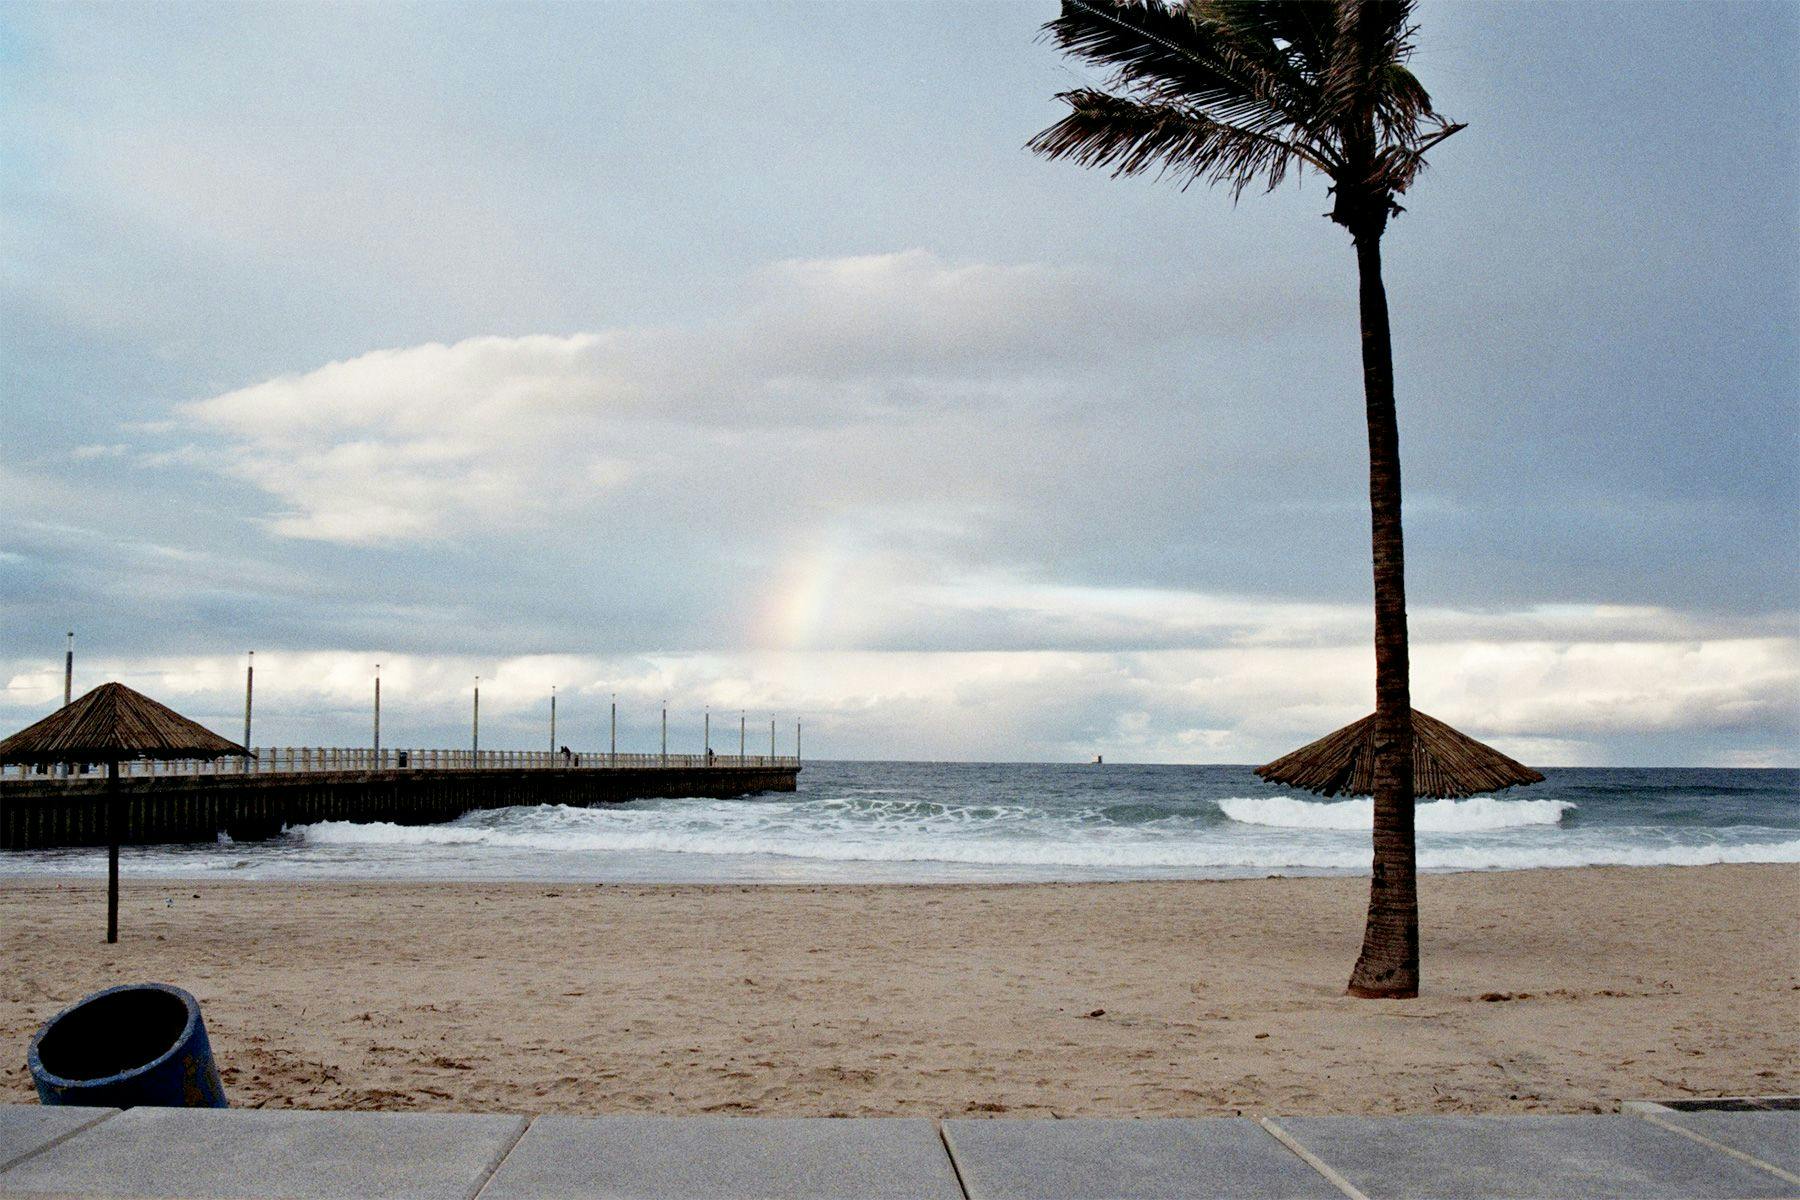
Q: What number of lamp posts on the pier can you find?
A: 11